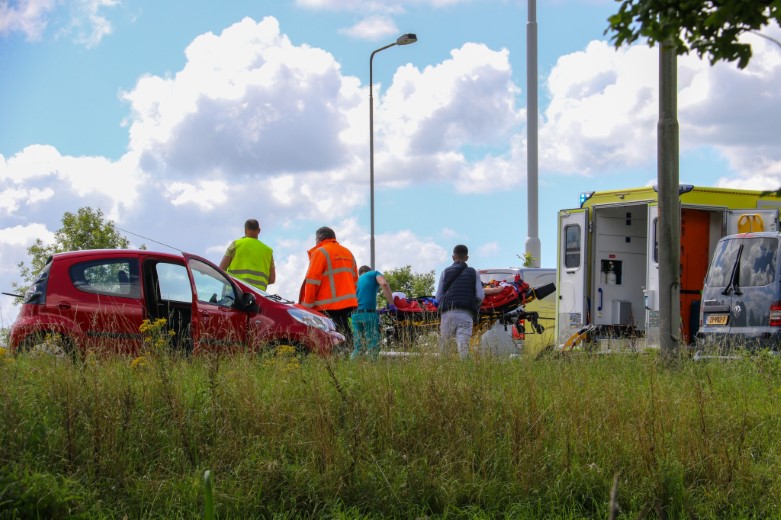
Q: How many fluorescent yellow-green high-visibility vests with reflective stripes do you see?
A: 1